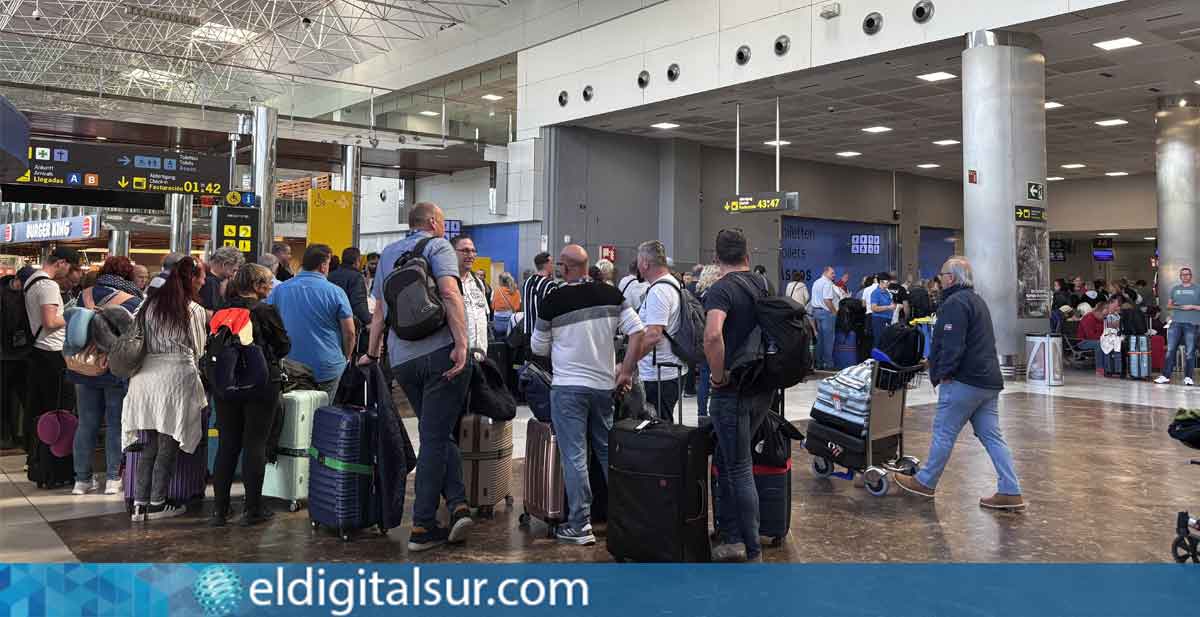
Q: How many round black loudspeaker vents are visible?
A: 8